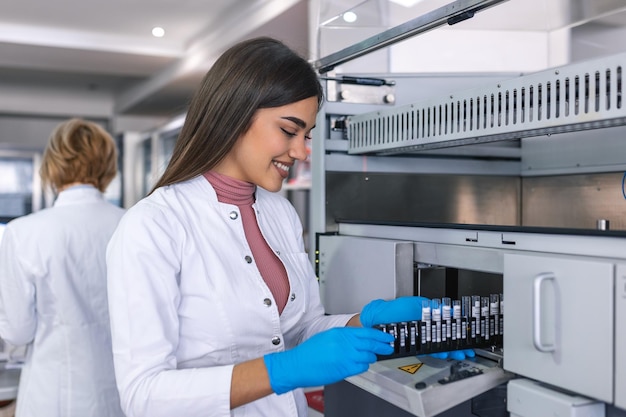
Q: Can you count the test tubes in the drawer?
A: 9